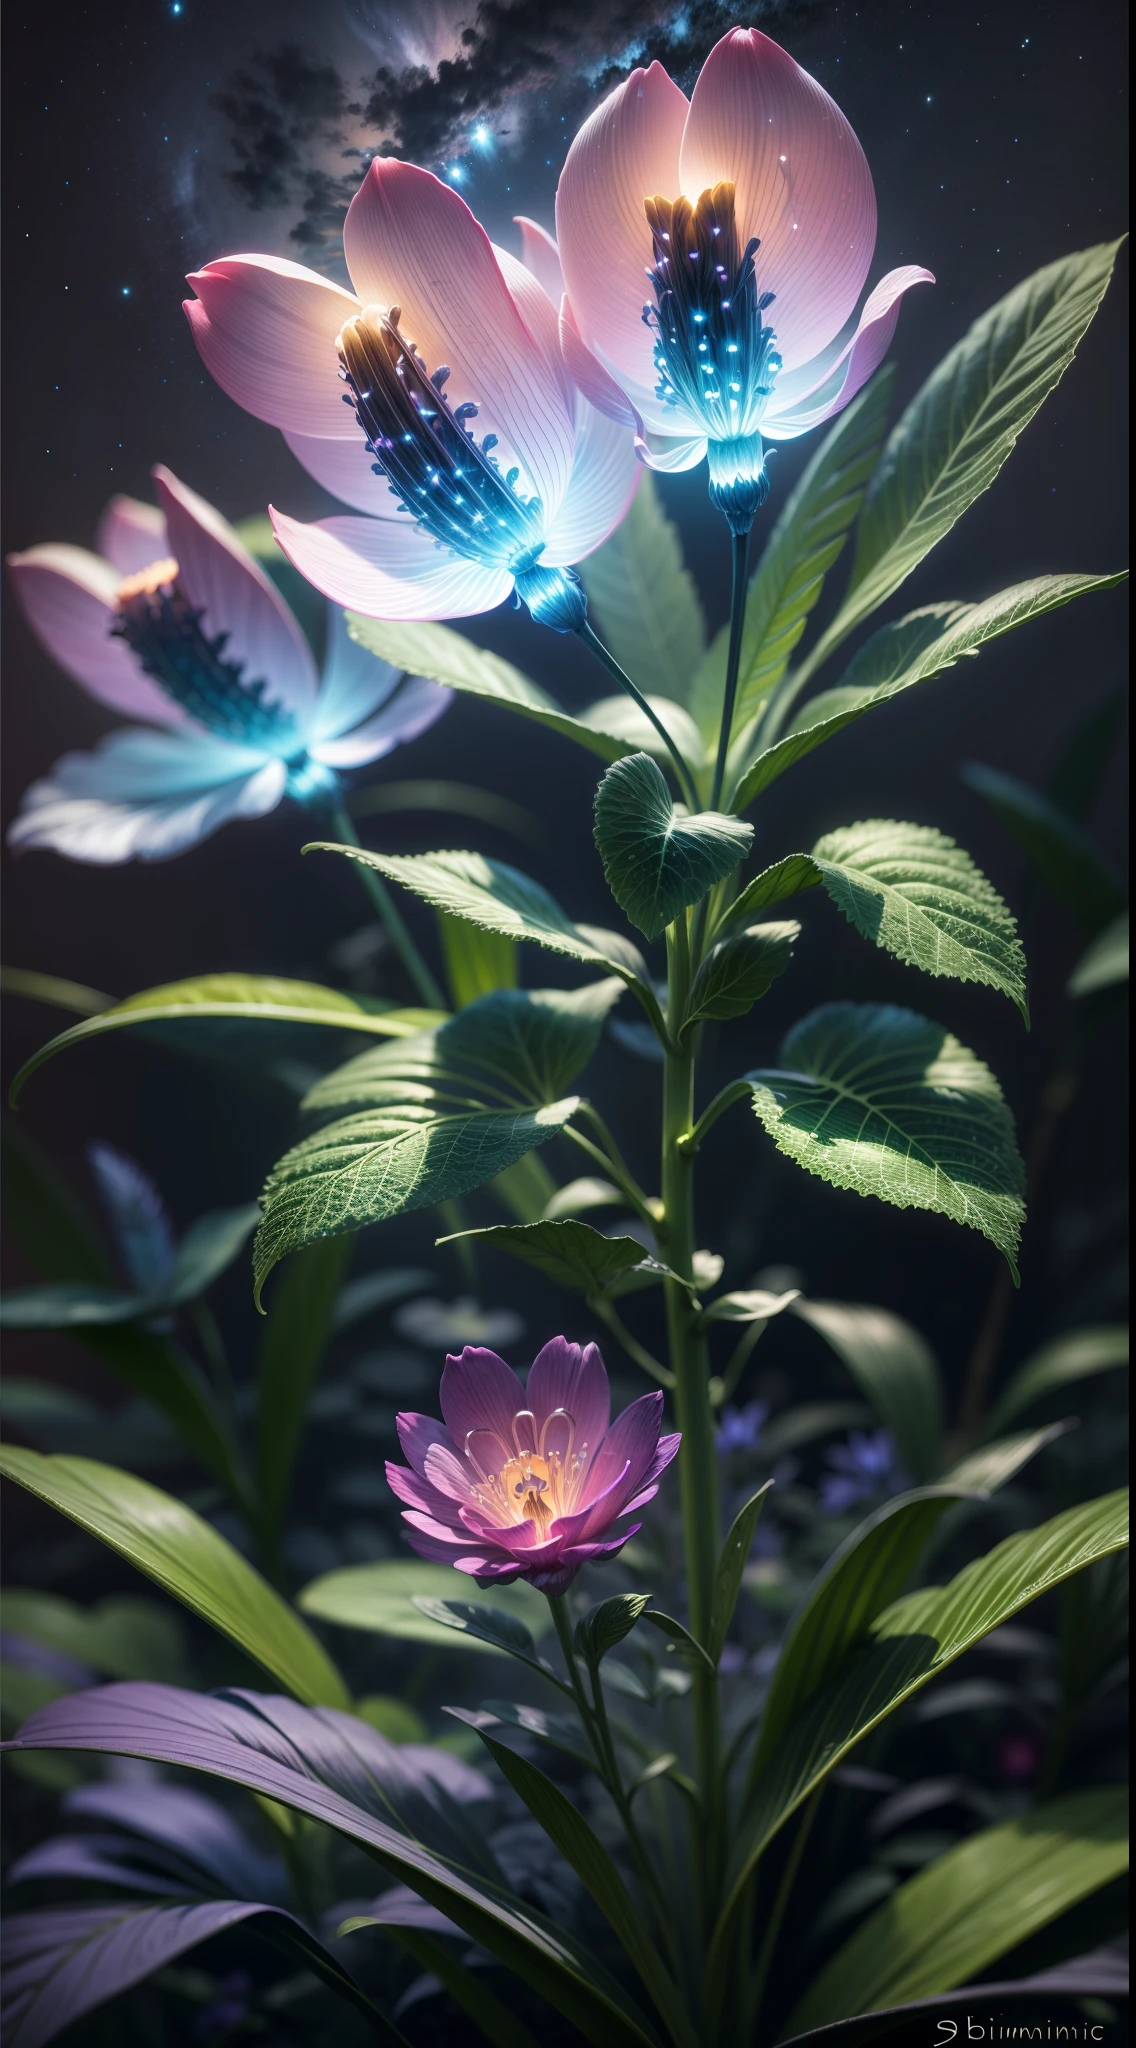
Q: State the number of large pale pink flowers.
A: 3